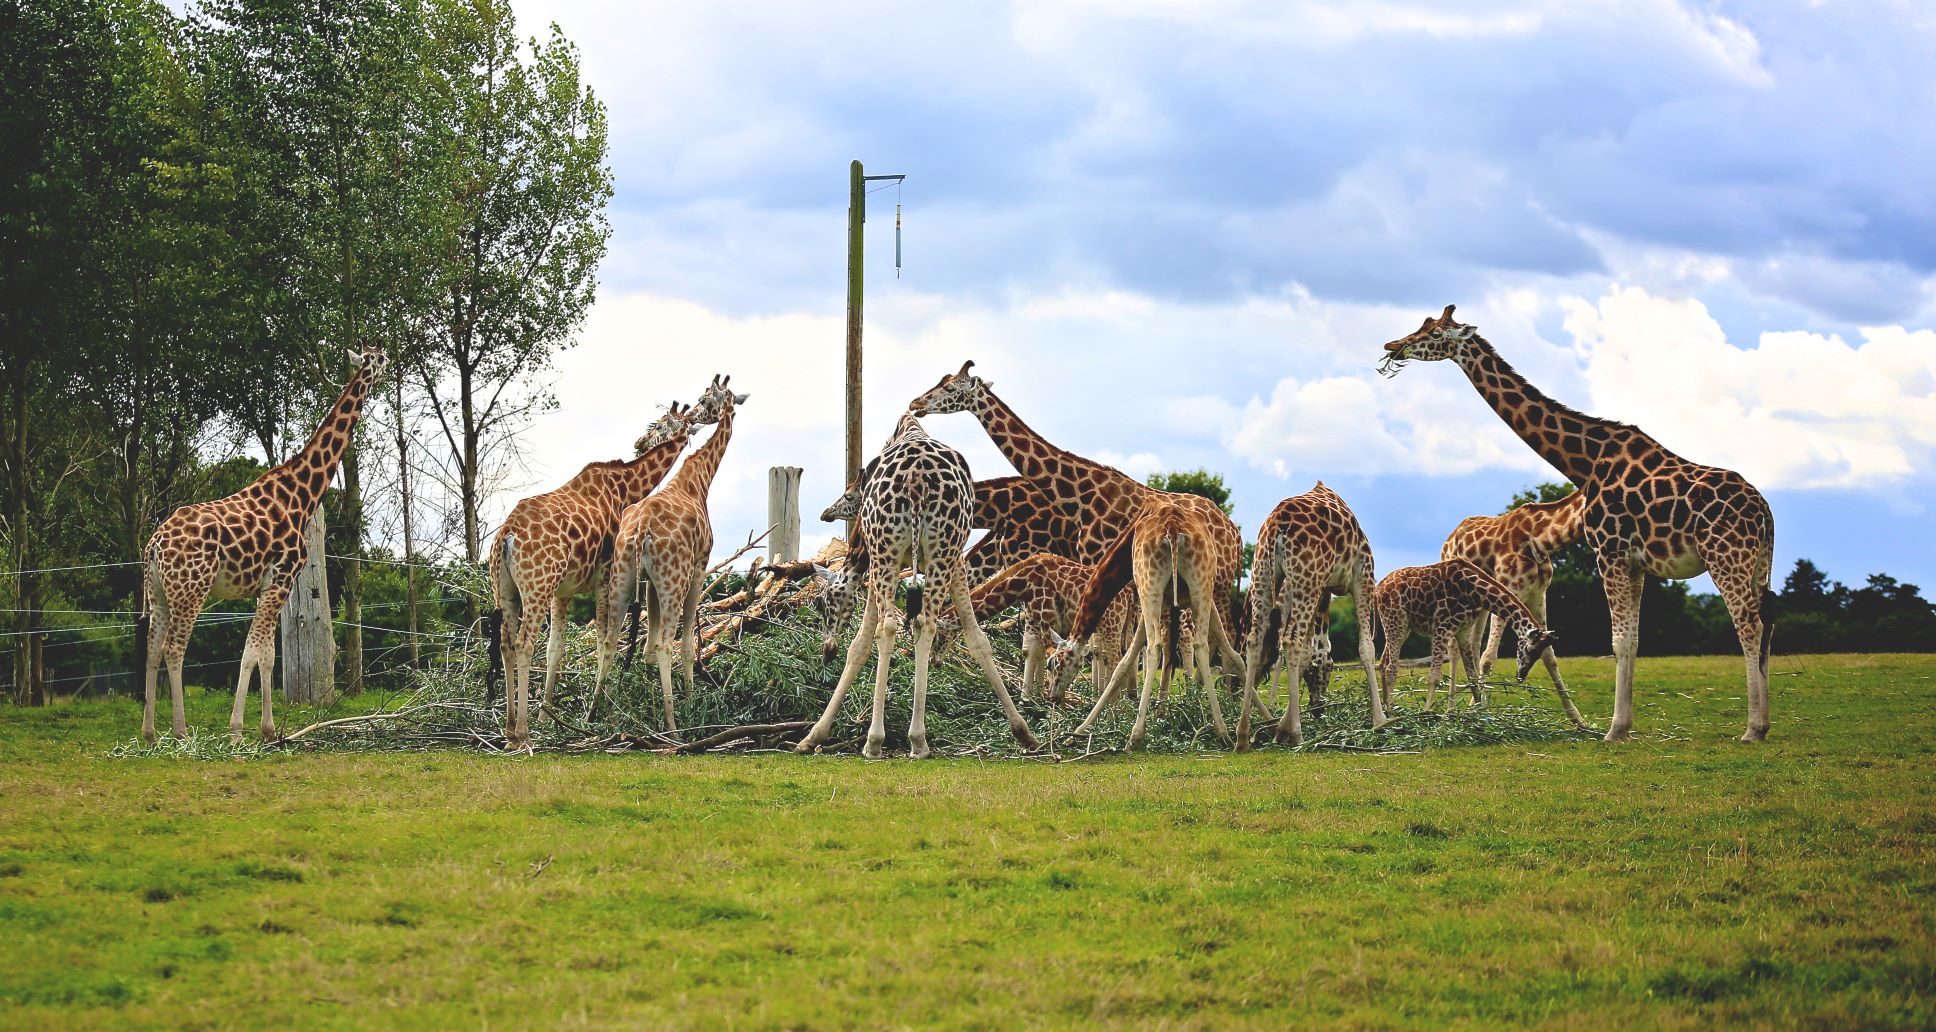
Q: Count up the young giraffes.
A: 2